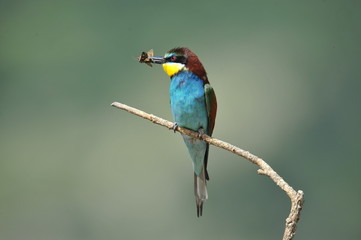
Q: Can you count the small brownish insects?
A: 1